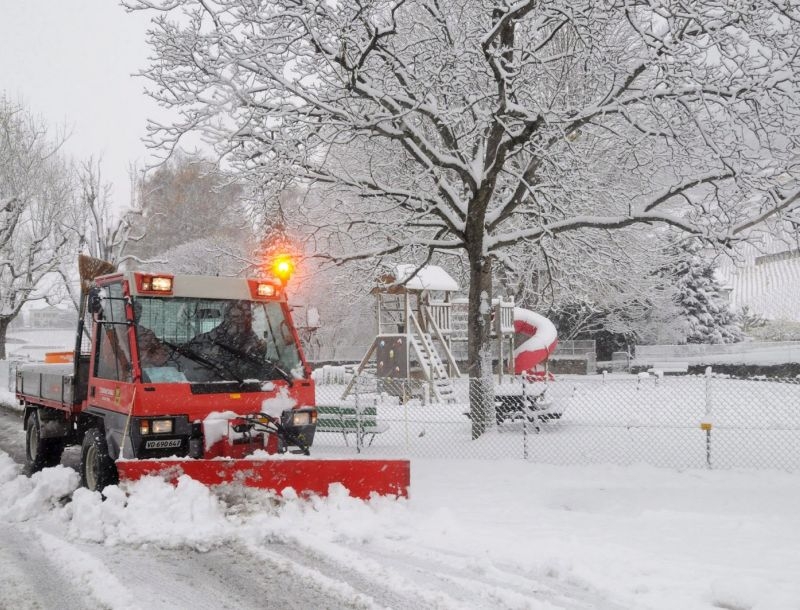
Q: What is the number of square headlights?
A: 4